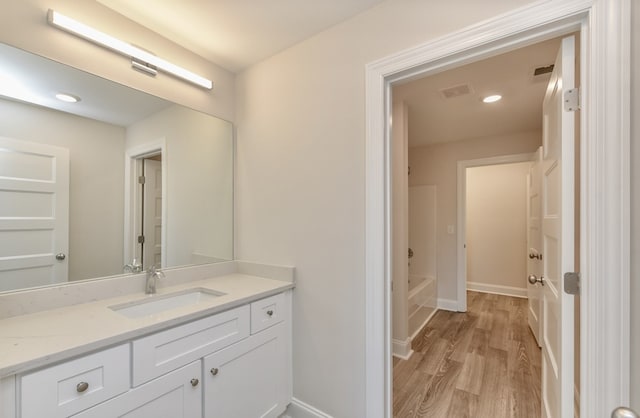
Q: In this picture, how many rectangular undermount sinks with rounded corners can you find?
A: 1